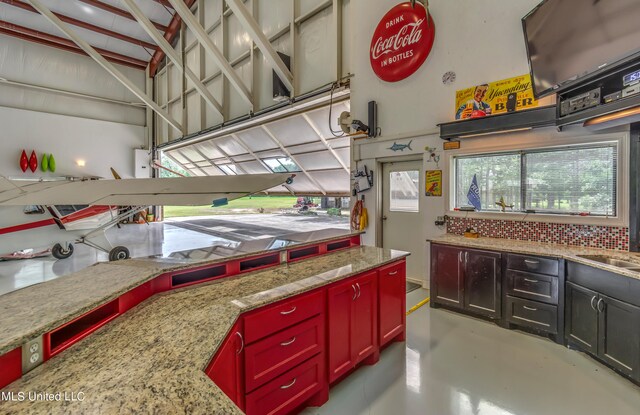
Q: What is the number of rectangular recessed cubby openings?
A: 5